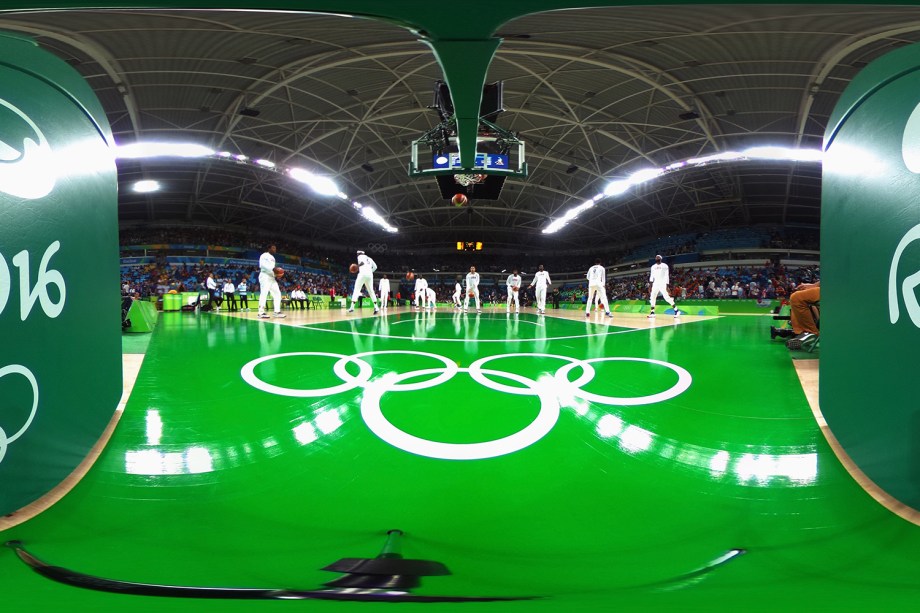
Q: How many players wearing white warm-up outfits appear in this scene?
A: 11